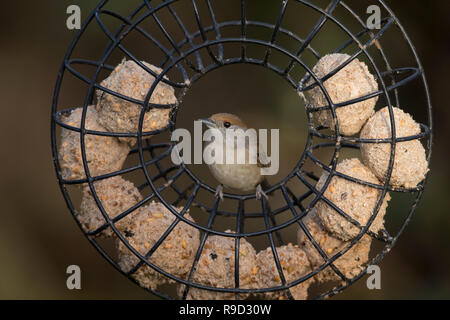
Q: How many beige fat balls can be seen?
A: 10